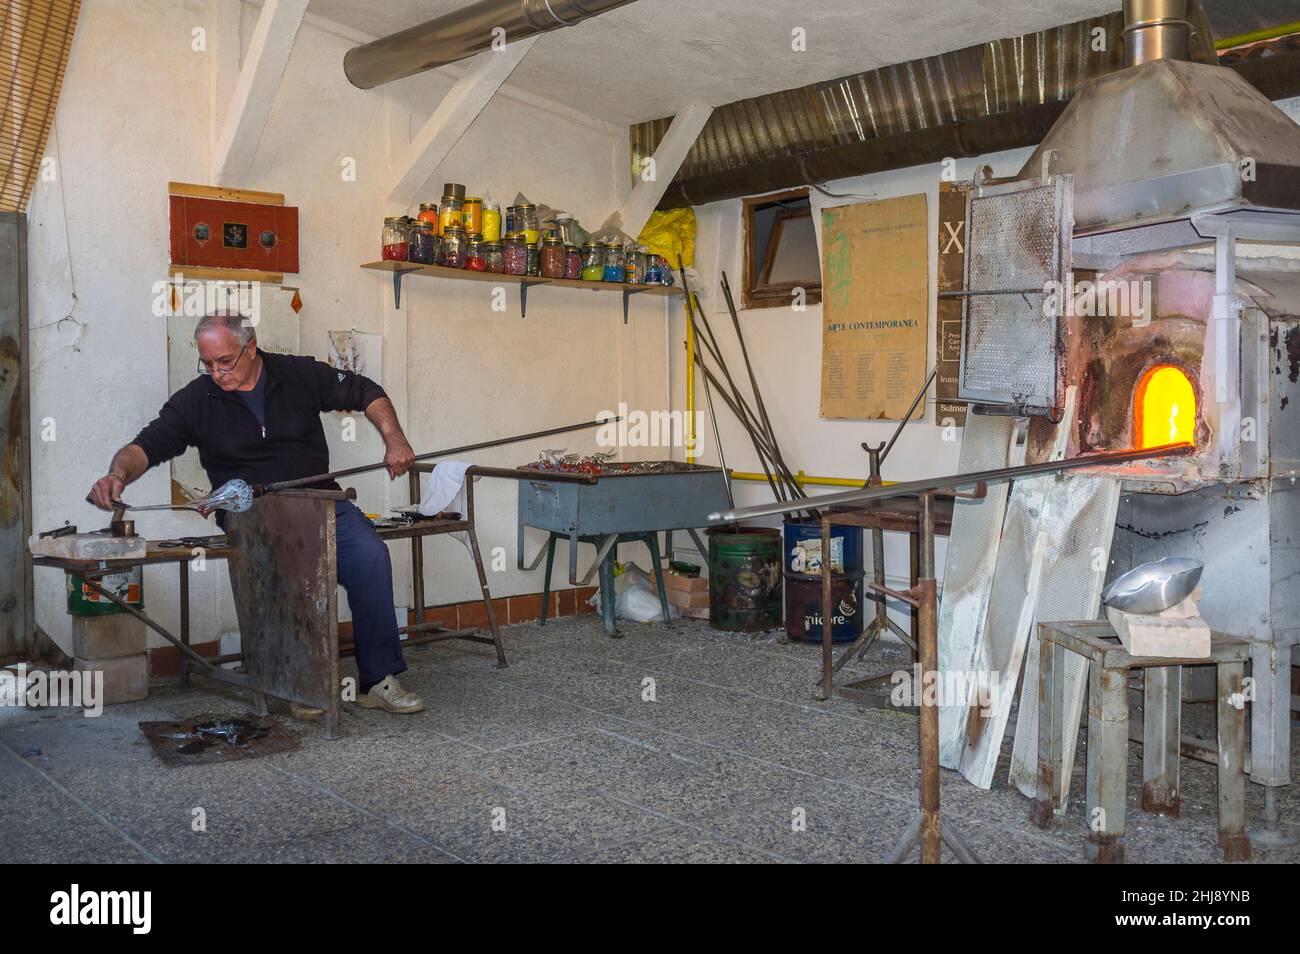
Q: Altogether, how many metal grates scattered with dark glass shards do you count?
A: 1